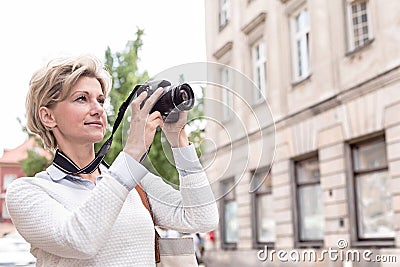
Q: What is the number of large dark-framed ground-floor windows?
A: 4